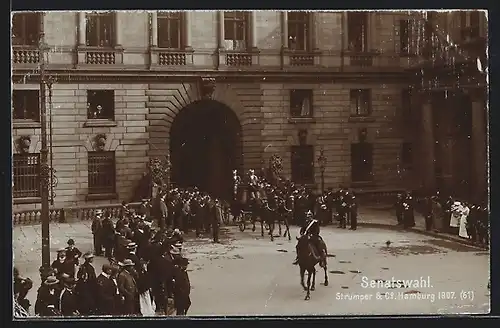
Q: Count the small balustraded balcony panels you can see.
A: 6